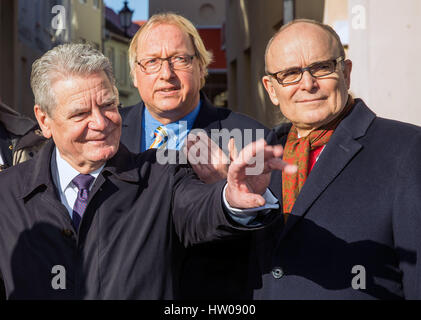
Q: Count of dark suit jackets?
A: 3